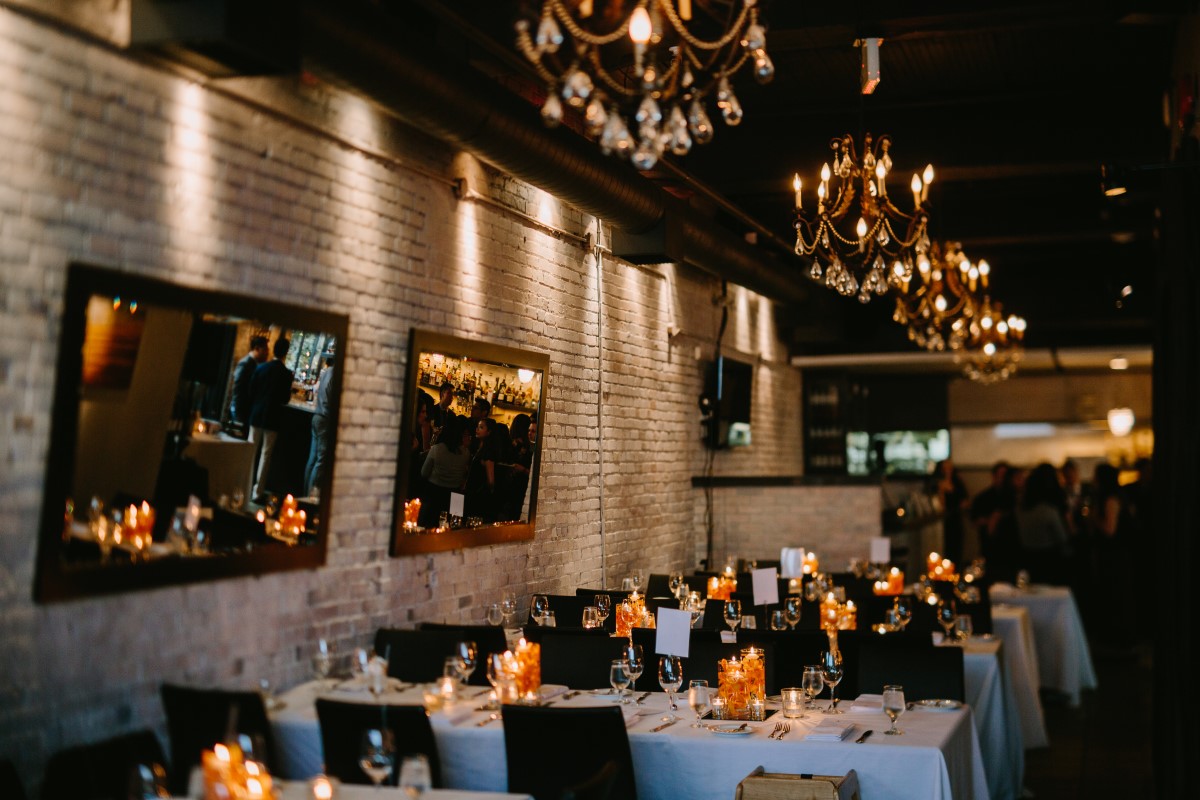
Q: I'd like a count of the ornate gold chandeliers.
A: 4